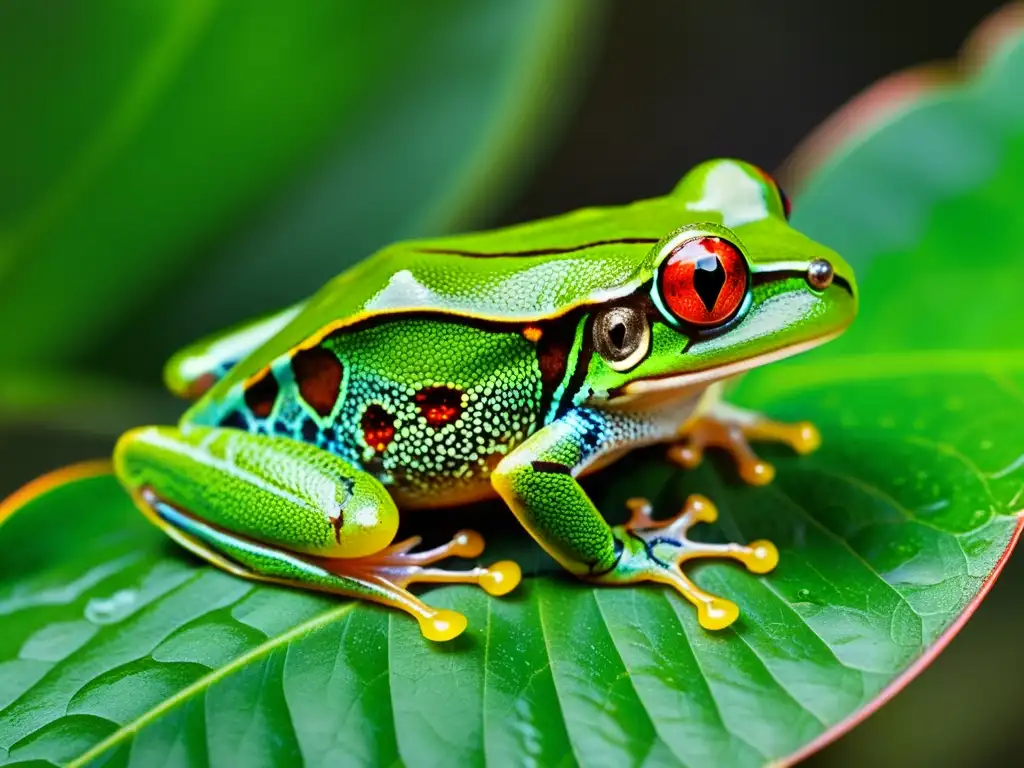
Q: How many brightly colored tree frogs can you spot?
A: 1